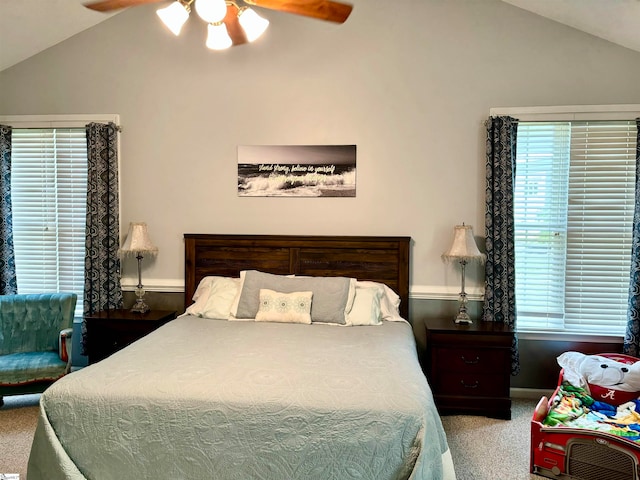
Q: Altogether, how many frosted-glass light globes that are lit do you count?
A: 4